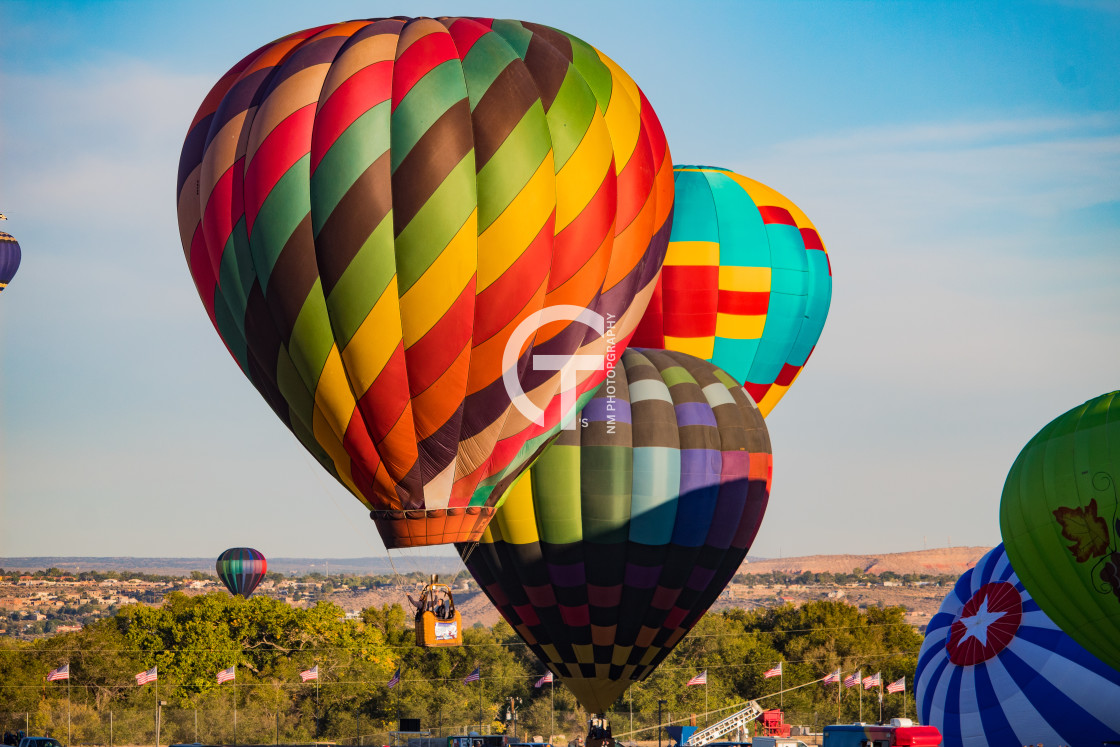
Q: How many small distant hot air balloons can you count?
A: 2